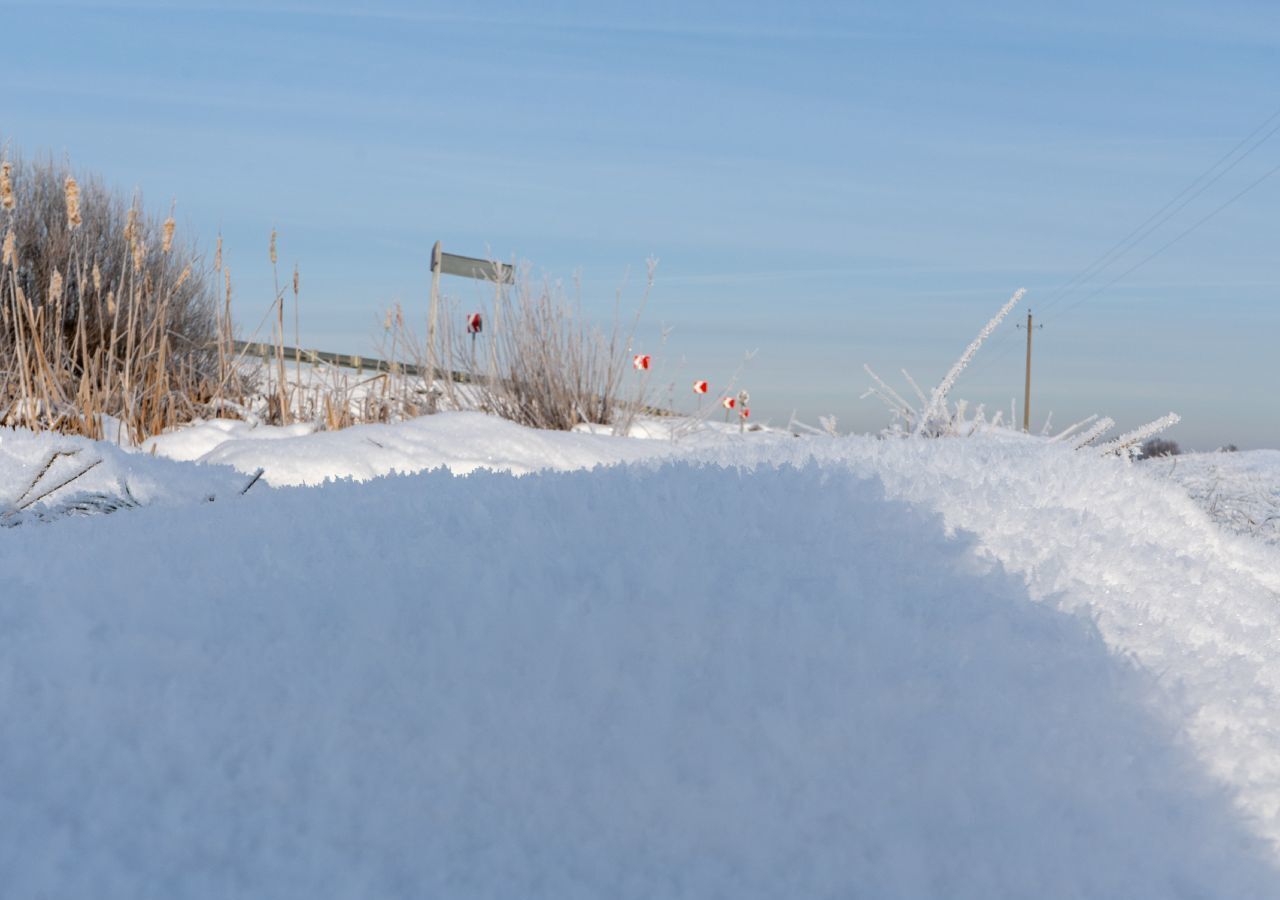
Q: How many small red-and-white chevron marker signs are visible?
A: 5